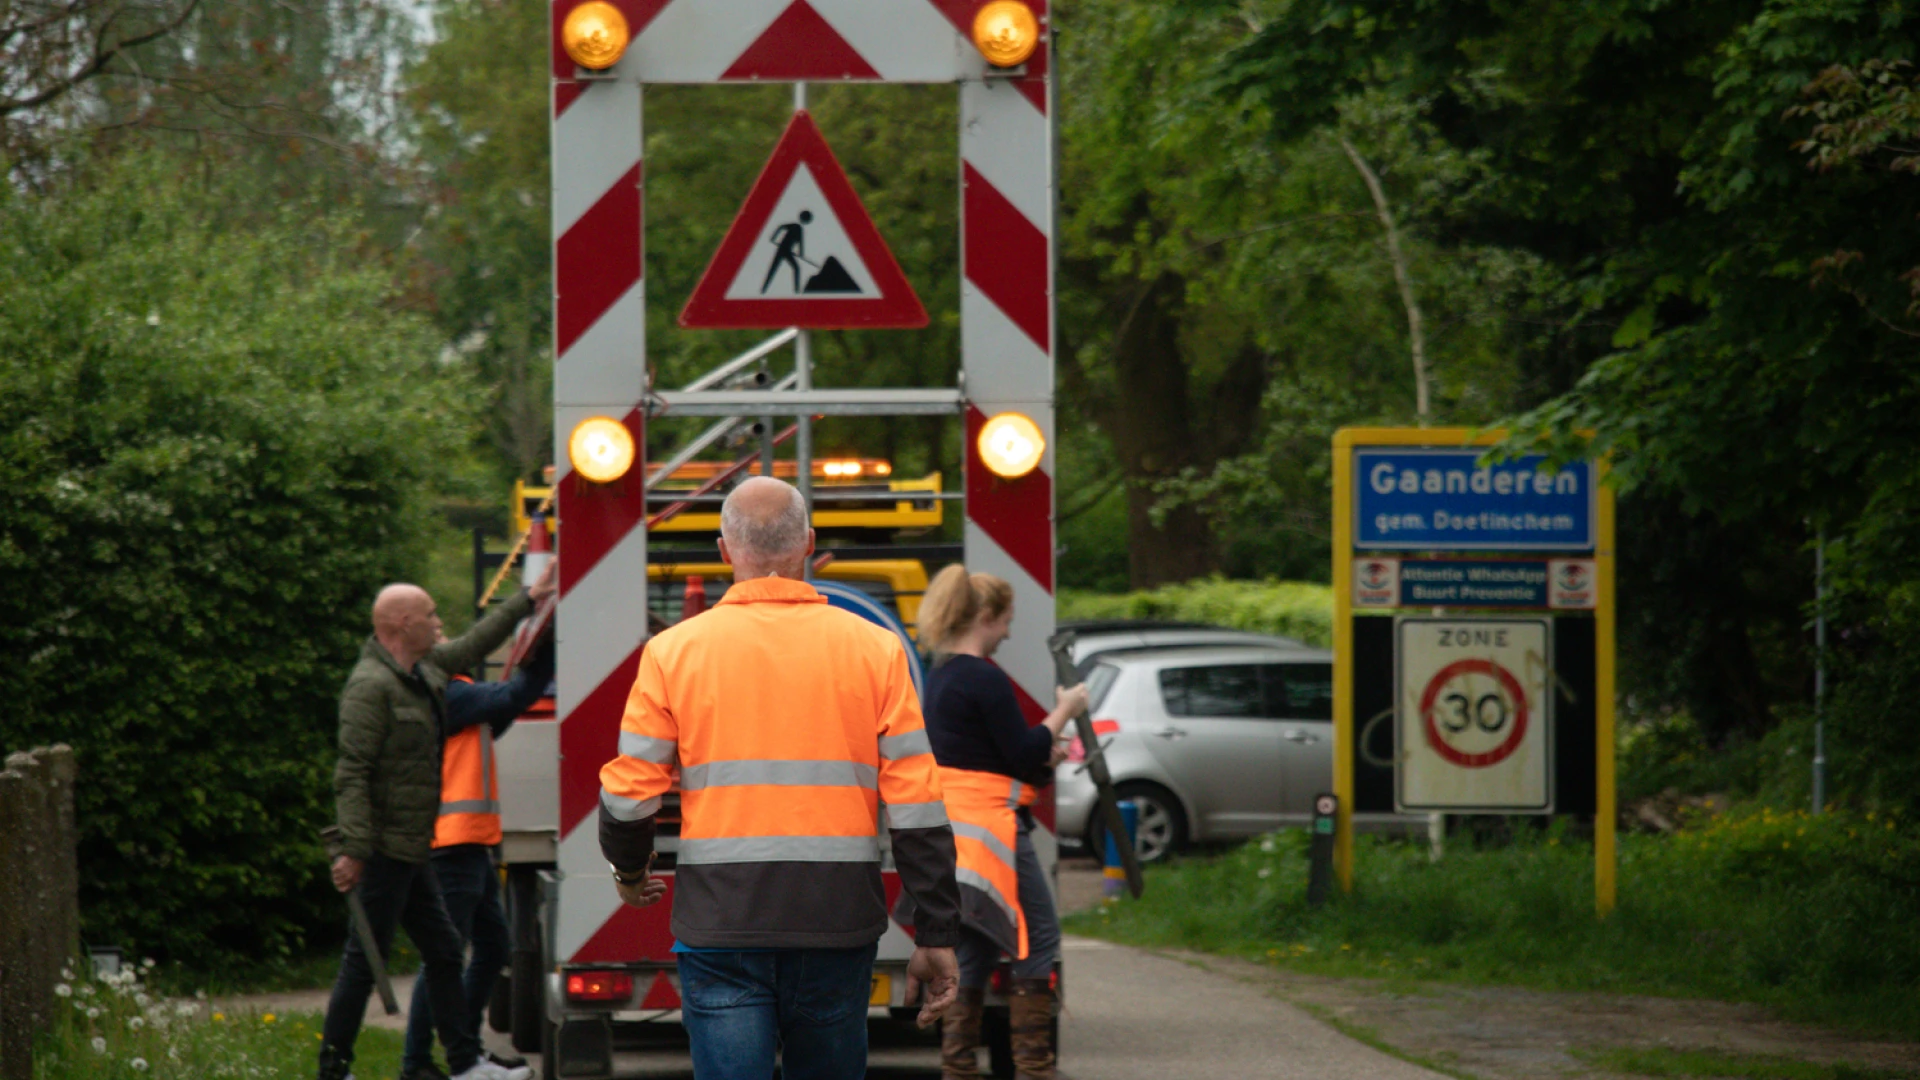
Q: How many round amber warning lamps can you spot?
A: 4